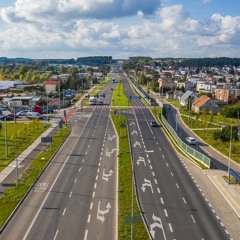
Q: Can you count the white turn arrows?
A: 10